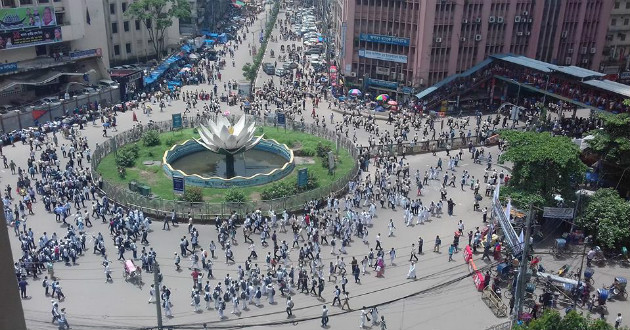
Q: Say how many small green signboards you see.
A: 2